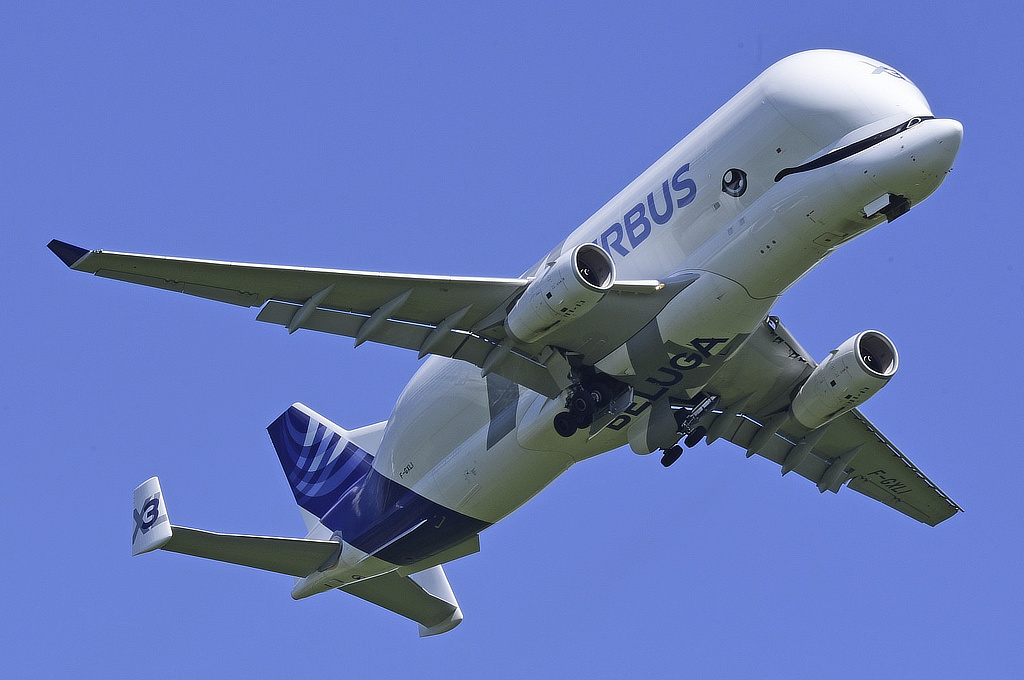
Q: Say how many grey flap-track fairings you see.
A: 8